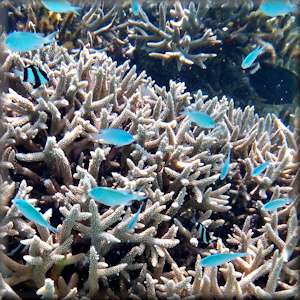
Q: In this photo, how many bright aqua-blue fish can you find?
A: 14